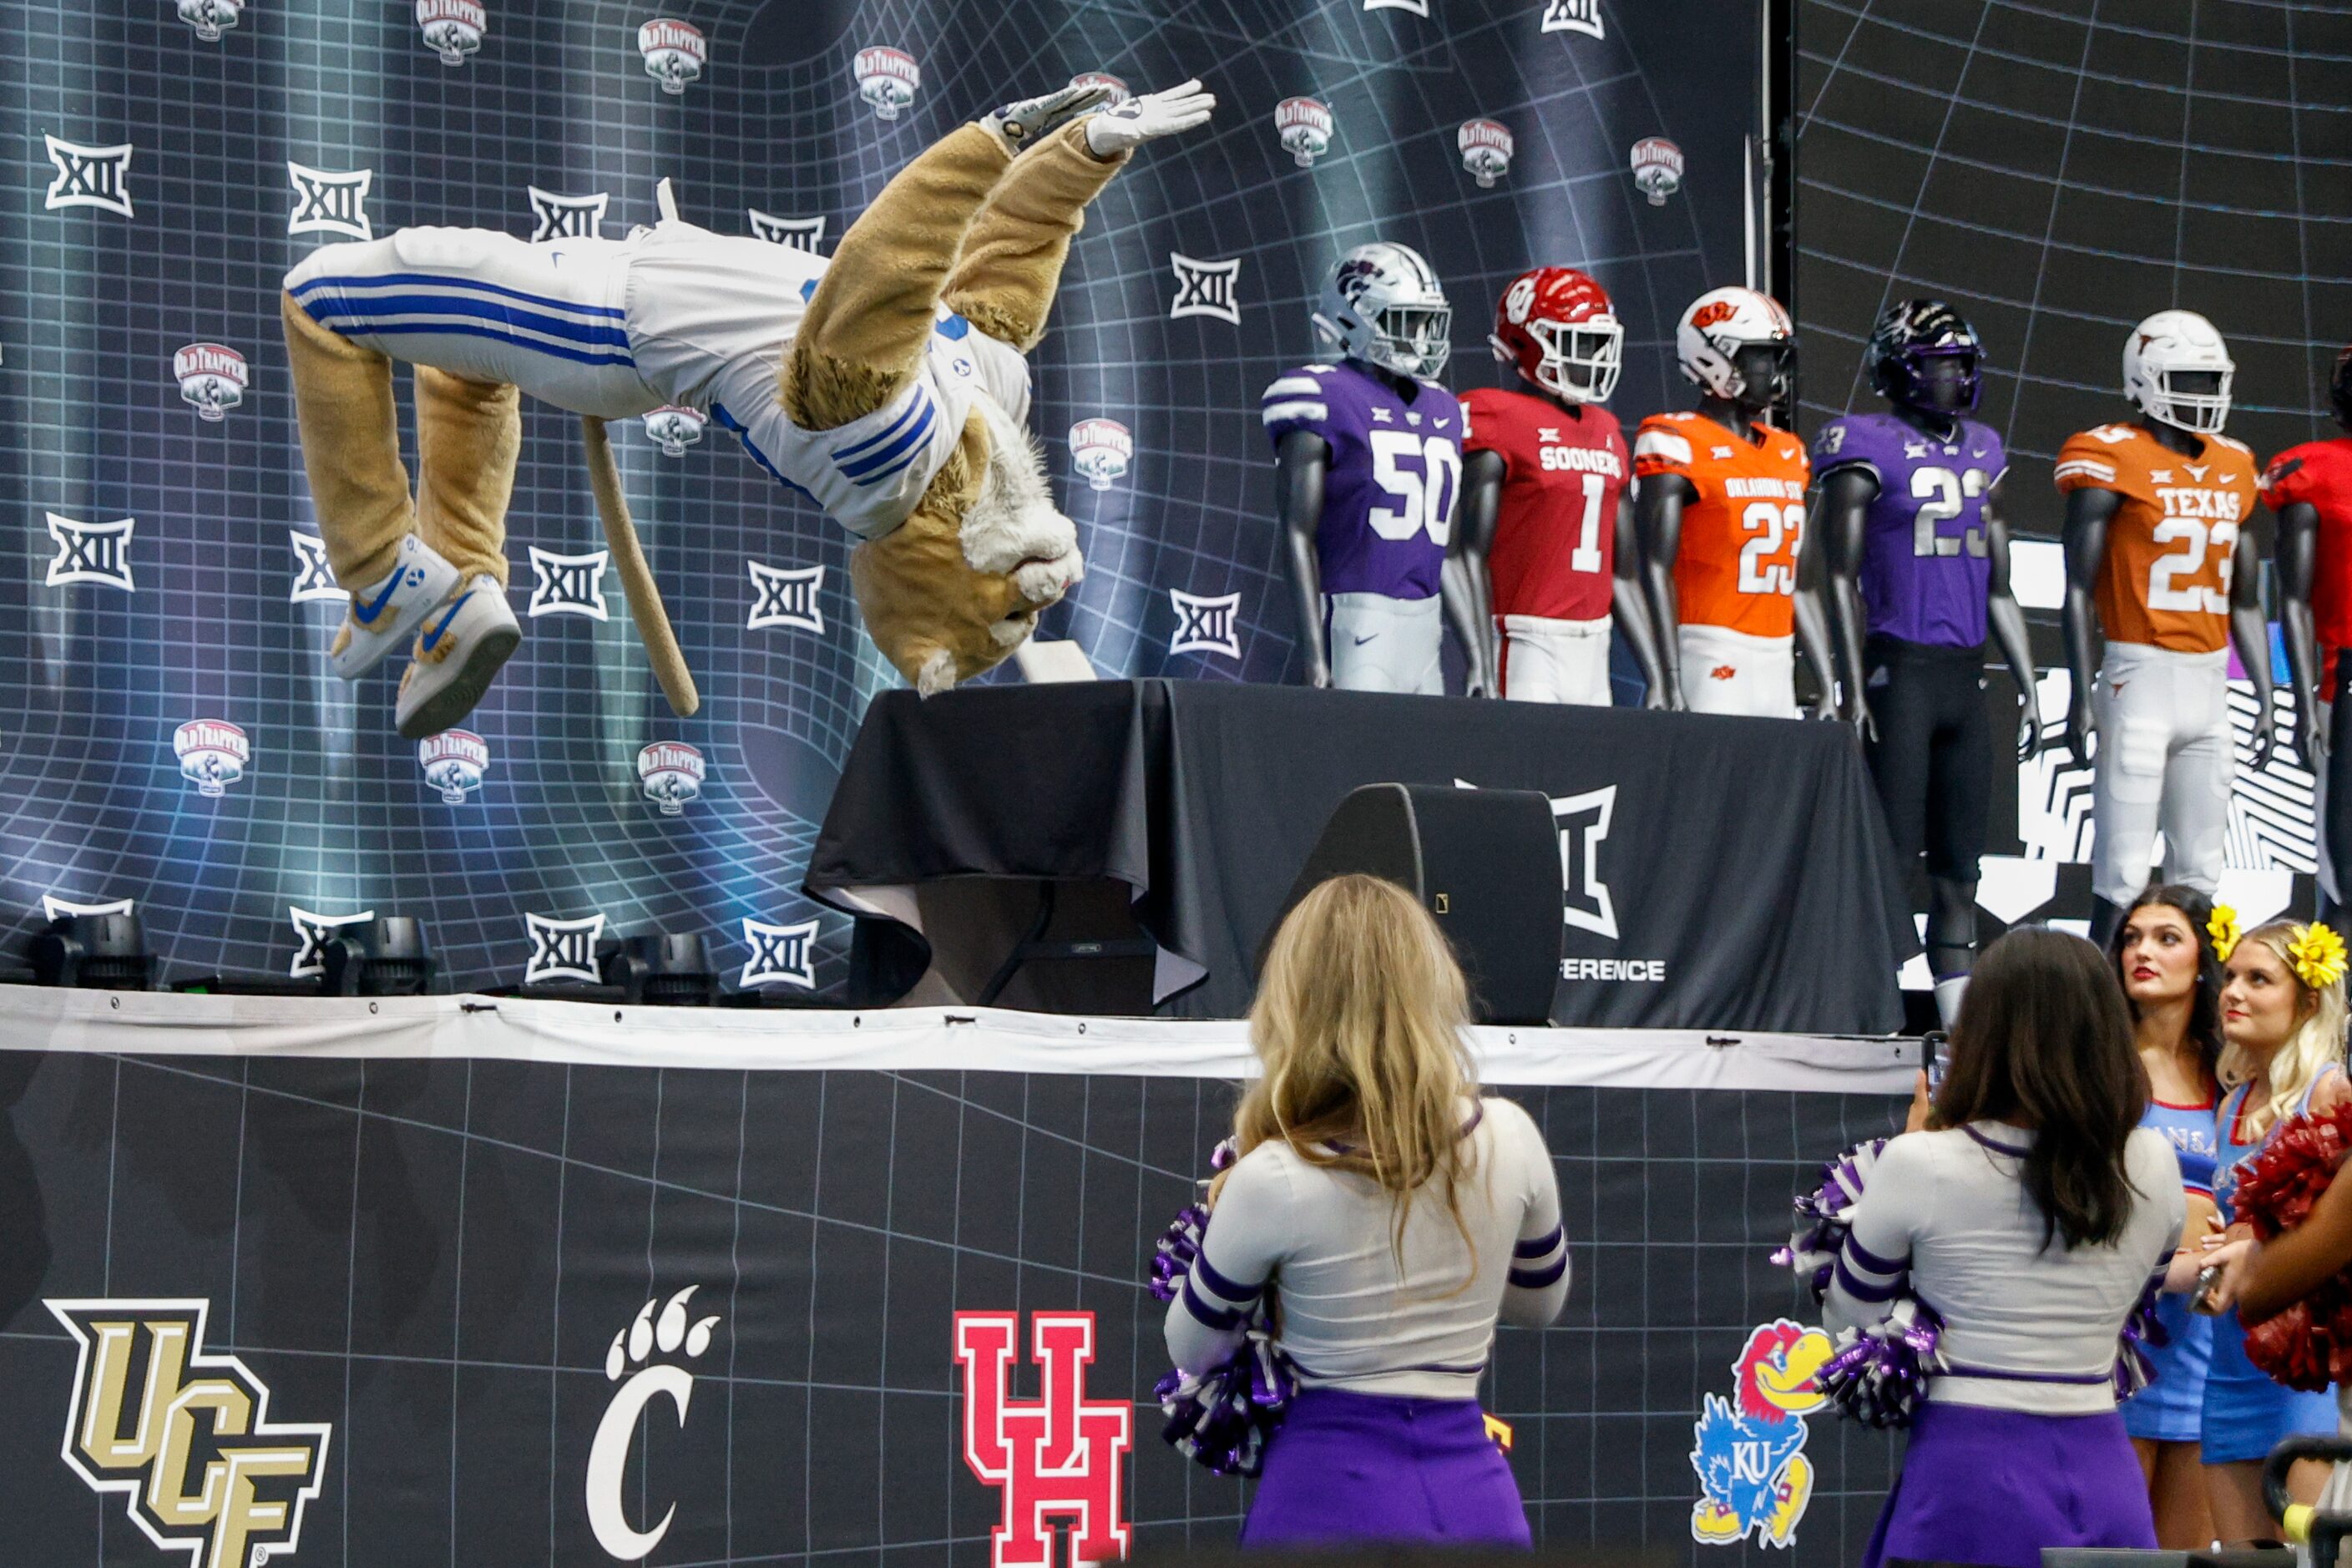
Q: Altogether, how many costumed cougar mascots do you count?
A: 1